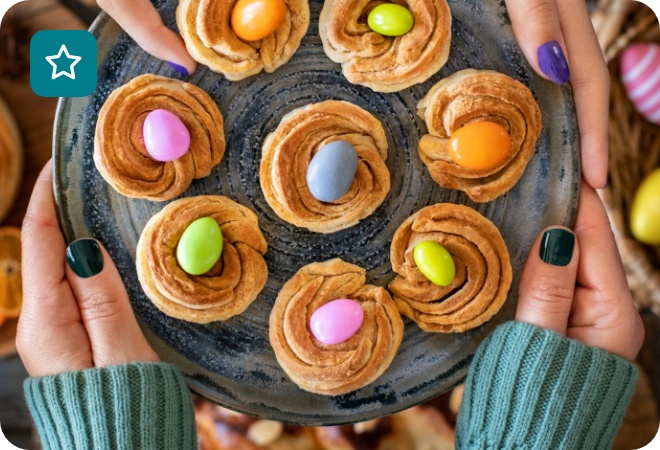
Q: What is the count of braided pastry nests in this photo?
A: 8